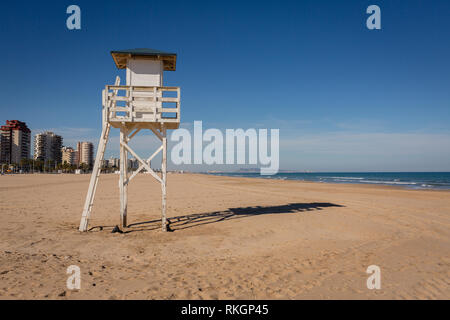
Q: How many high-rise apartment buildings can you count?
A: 4